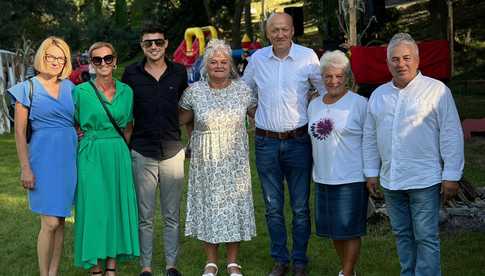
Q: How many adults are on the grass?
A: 7